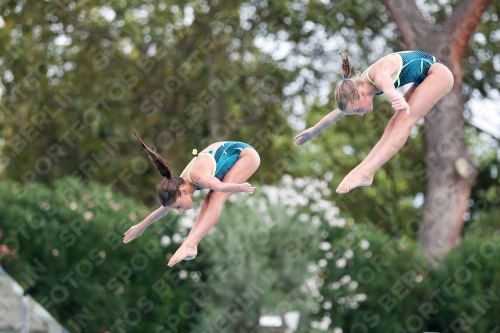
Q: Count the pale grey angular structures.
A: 1